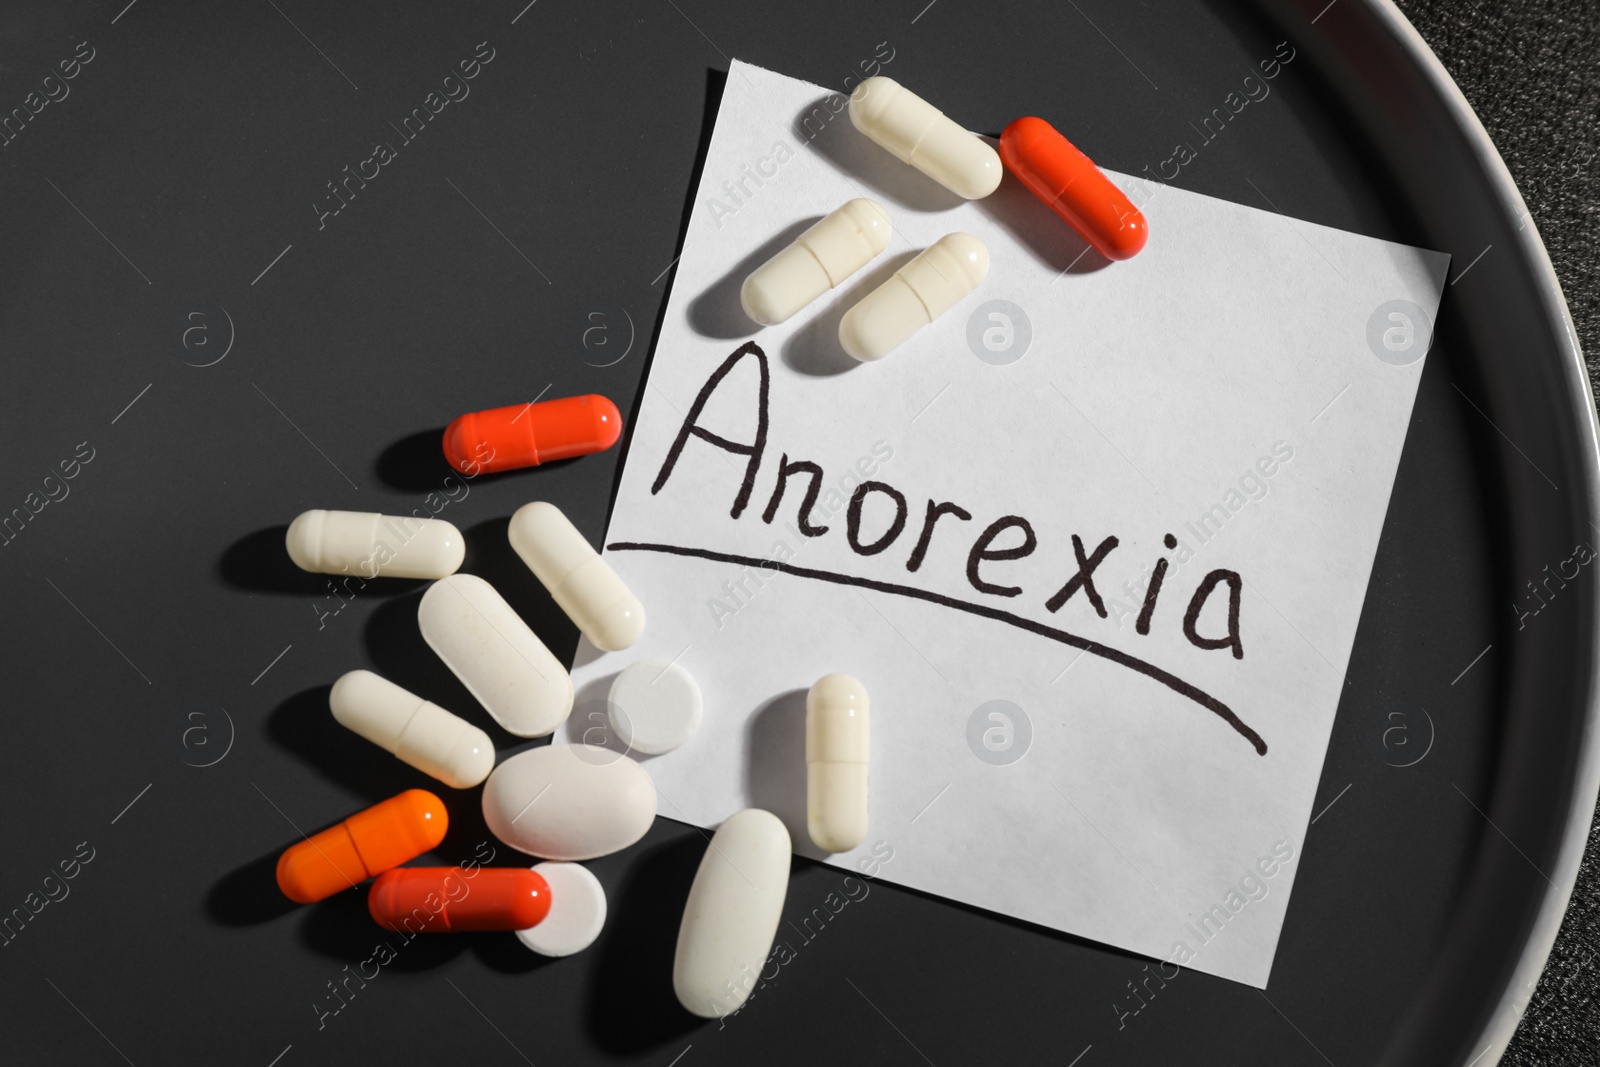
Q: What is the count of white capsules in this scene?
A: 7